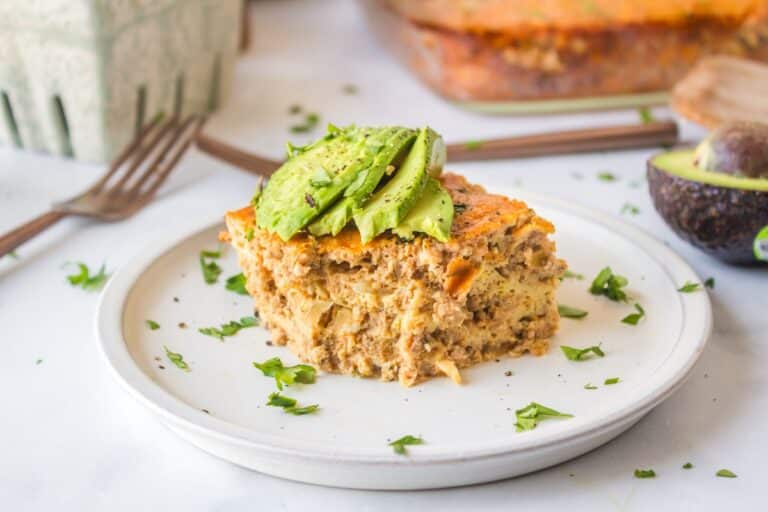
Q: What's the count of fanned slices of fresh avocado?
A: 4